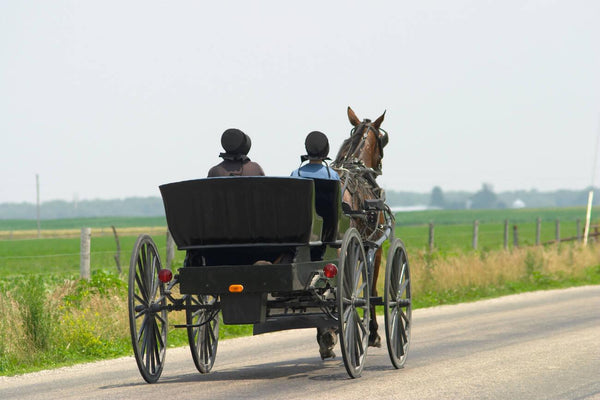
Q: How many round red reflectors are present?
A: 2